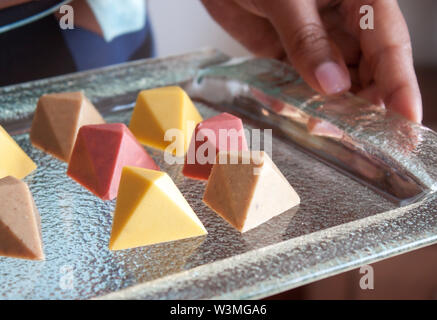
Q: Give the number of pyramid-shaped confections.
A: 8